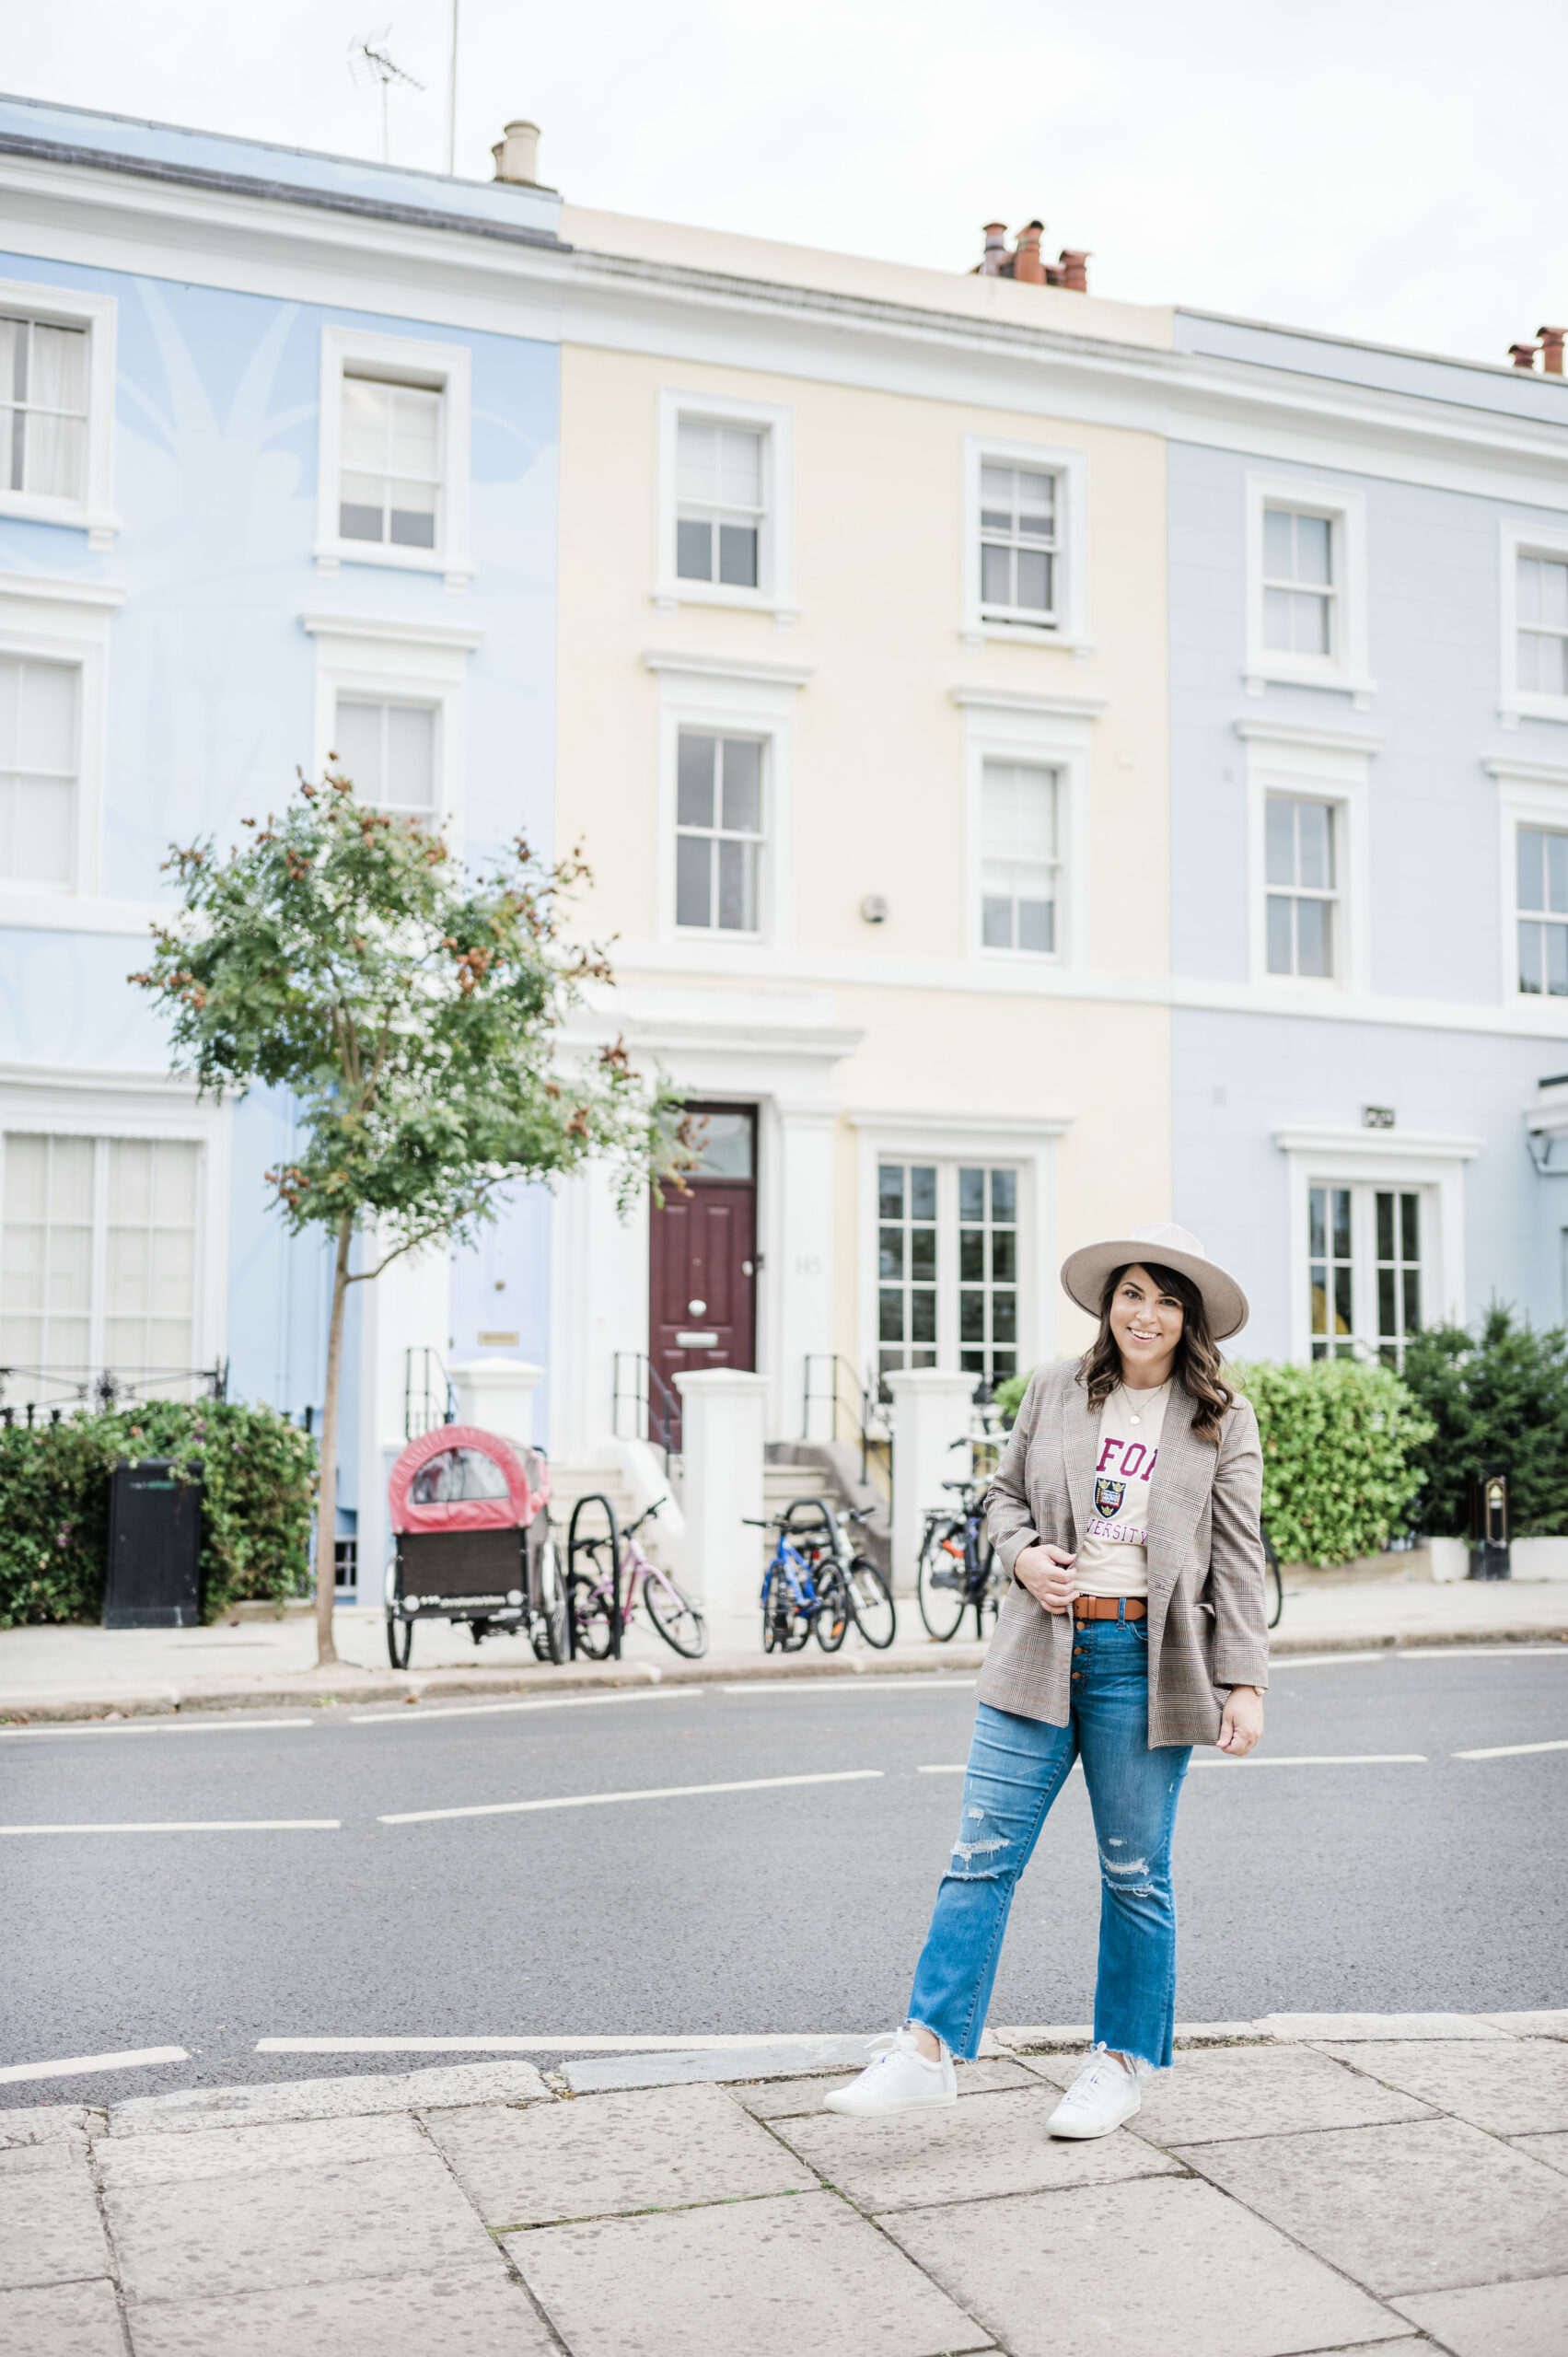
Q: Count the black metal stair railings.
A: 3